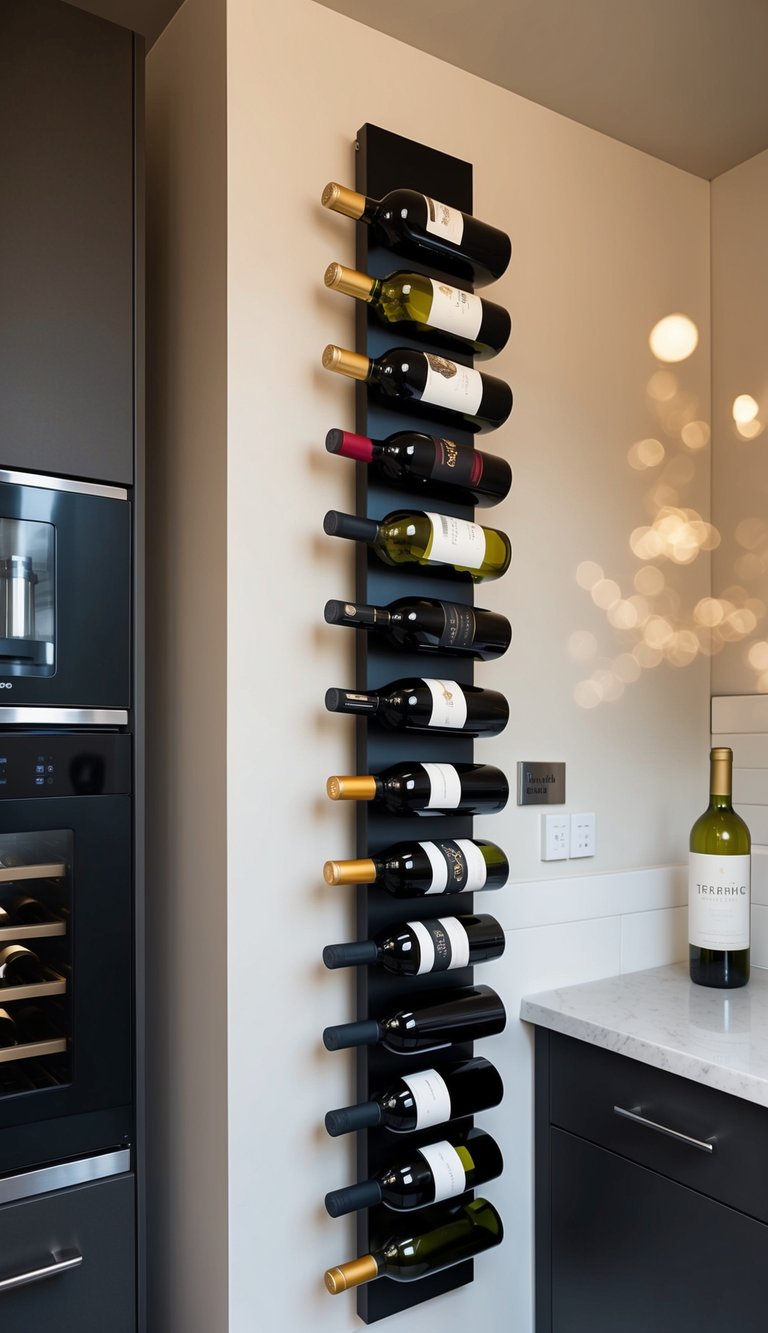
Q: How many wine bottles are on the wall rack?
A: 14